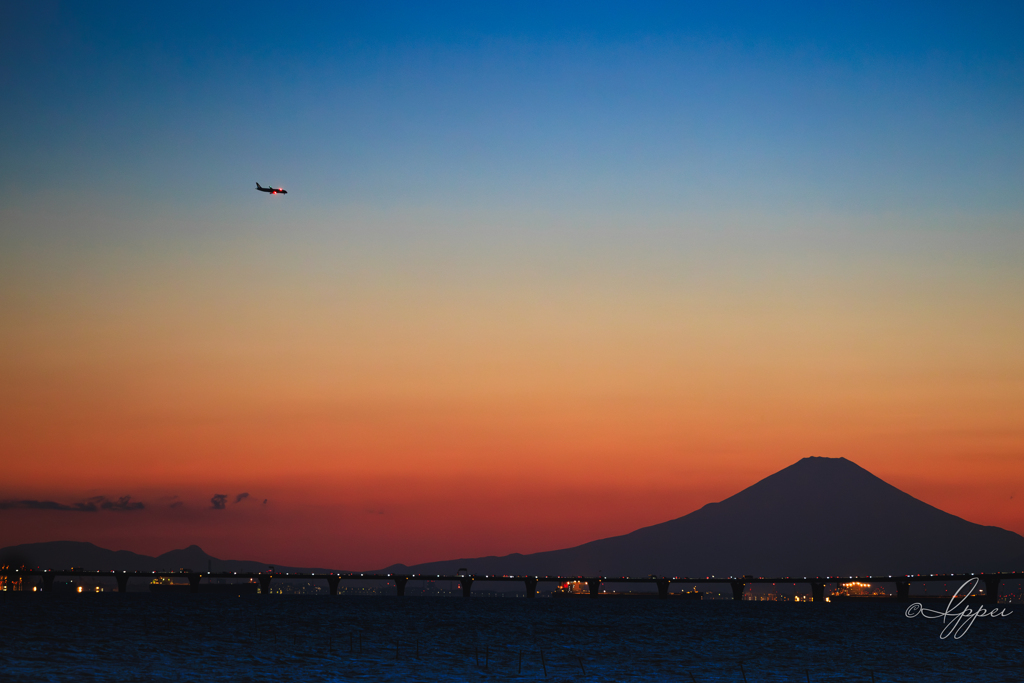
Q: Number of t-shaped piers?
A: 14